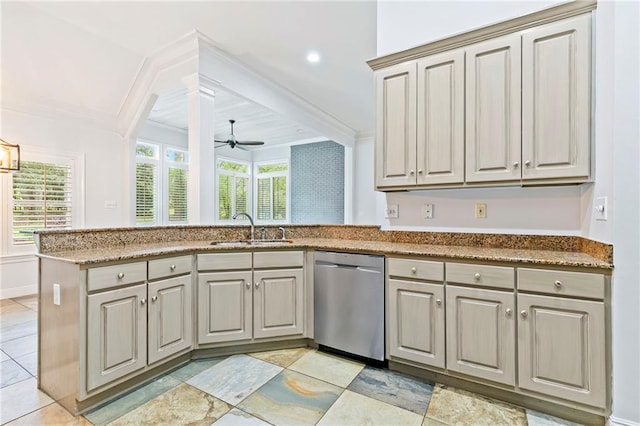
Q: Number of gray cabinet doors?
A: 11